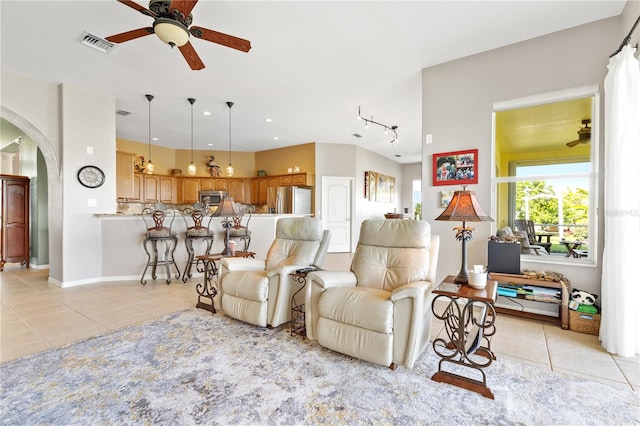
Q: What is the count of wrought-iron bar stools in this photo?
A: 3